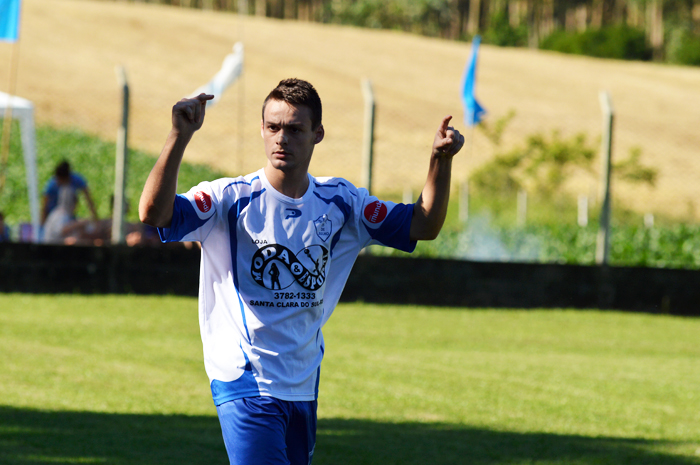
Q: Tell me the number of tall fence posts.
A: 3